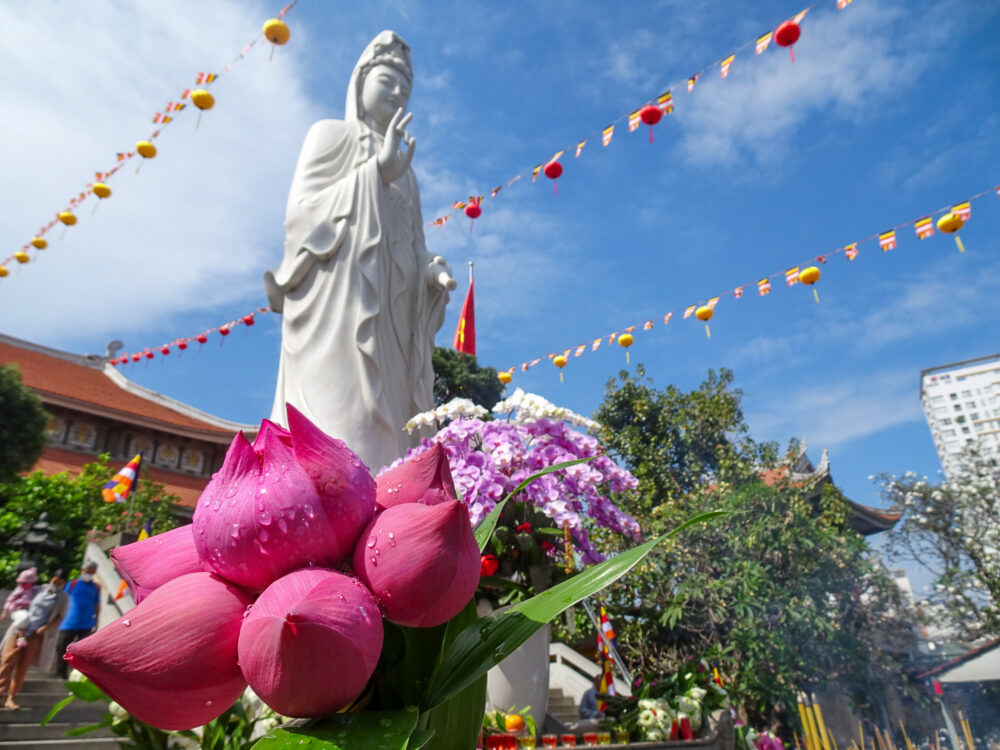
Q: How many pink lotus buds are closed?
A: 5